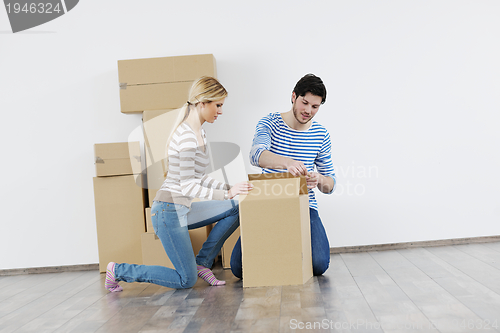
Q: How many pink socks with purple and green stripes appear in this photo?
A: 2